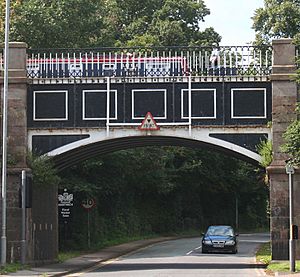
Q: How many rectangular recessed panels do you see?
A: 5